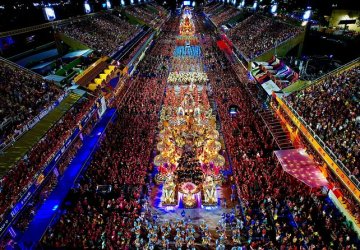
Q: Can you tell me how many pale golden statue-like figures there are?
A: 2